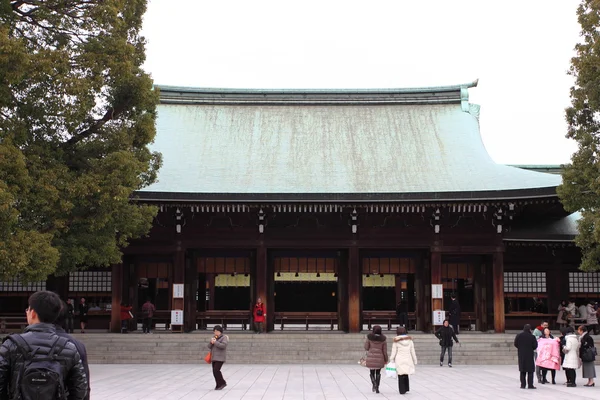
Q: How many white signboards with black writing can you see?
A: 4